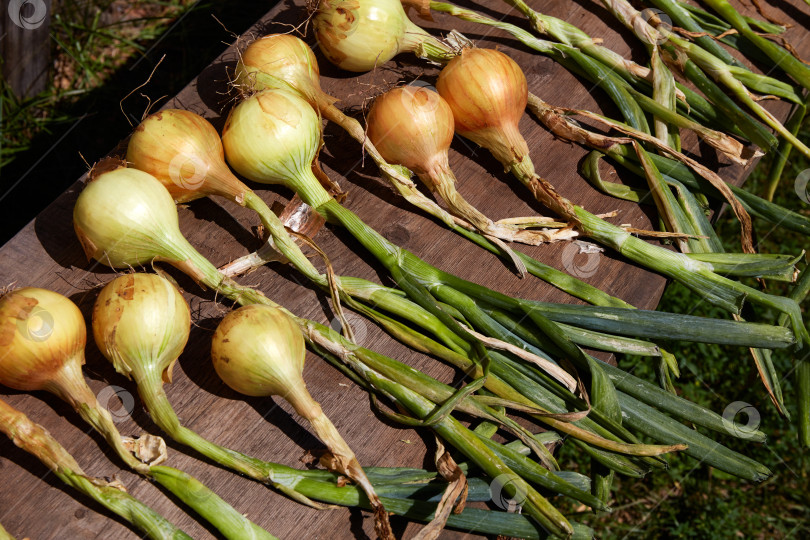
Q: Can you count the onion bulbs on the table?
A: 10